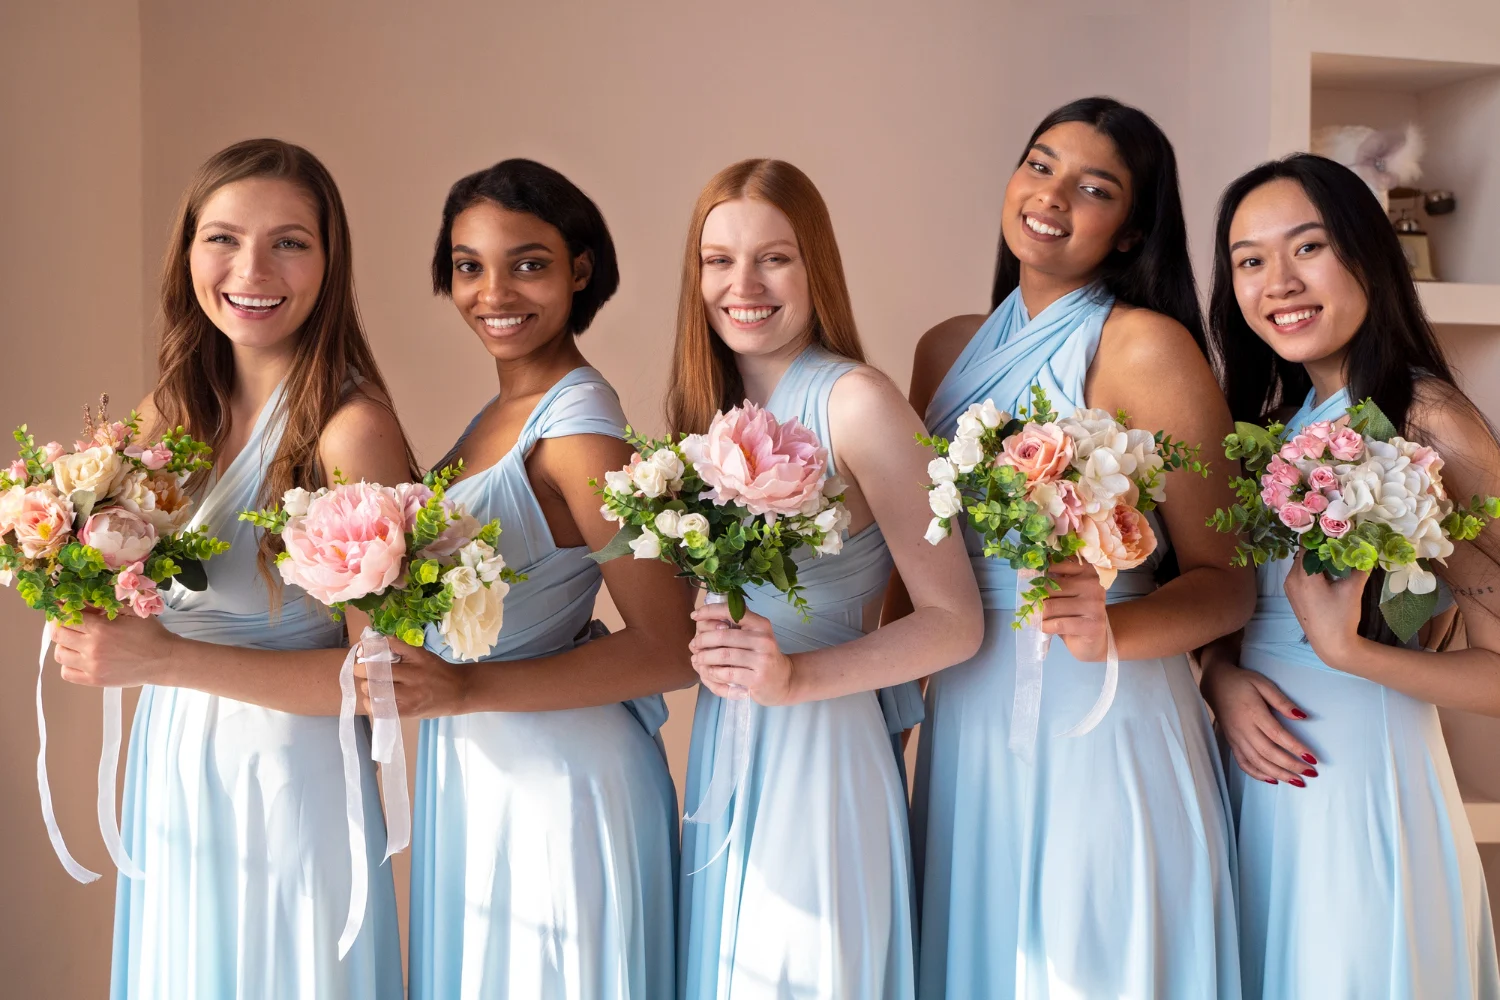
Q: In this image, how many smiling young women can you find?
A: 5